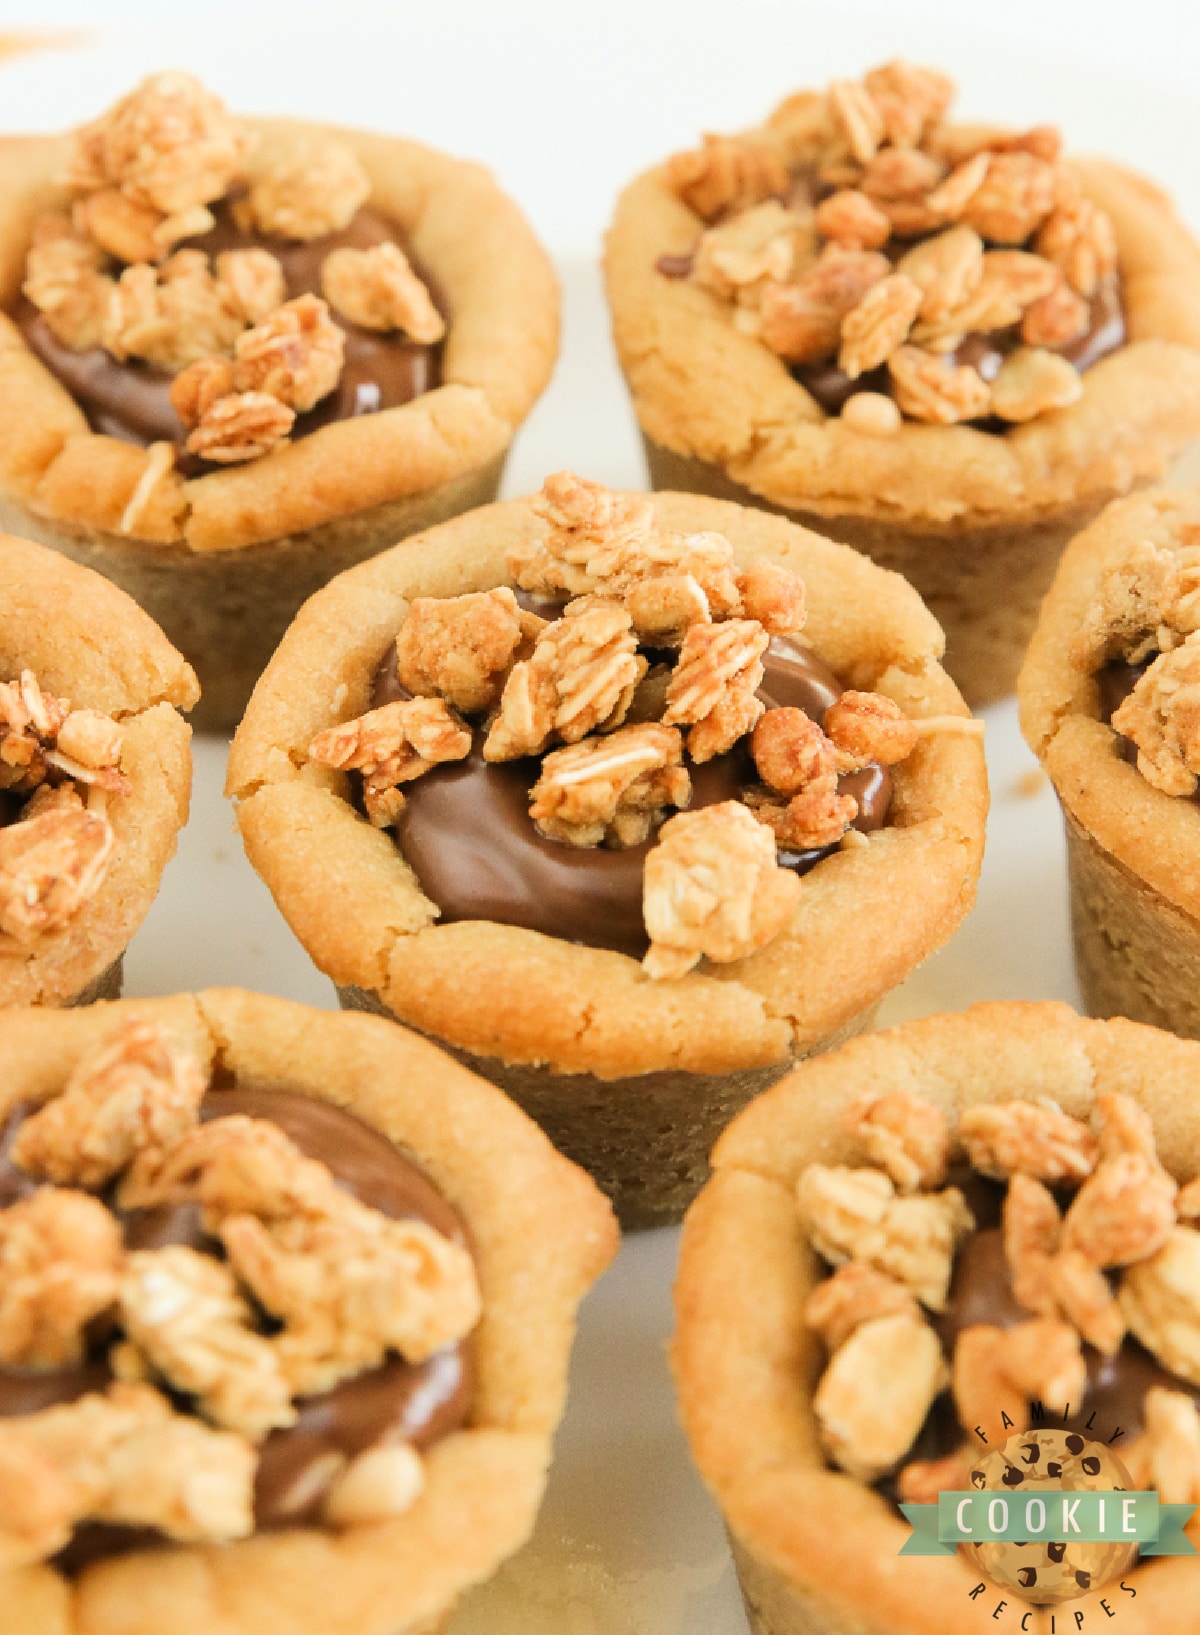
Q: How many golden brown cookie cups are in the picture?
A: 7